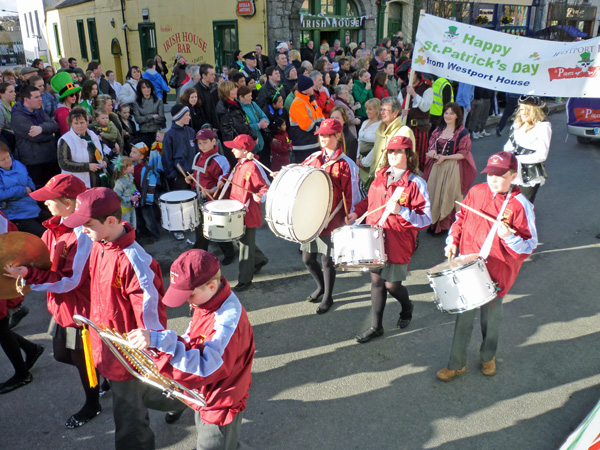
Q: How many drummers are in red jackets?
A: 5